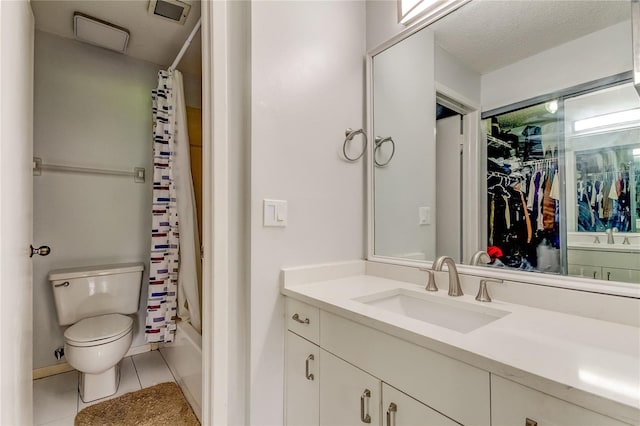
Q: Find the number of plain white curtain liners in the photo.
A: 1